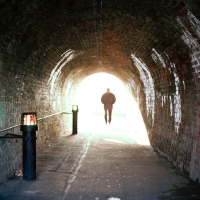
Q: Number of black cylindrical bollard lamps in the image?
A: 2